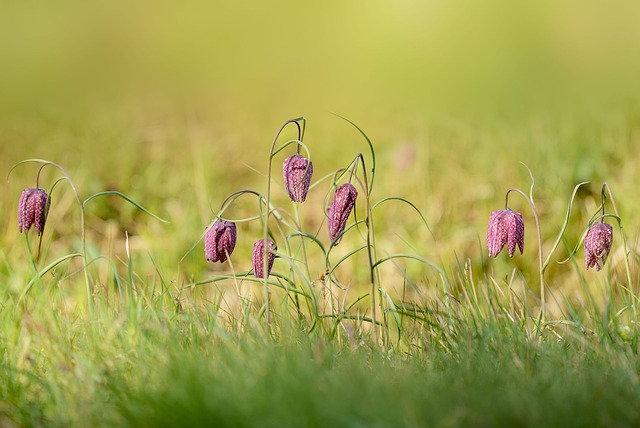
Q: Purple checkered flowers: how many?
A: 7